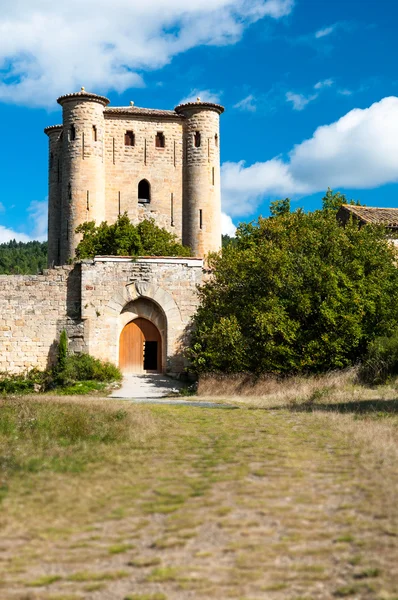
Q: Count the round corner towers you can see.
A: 3